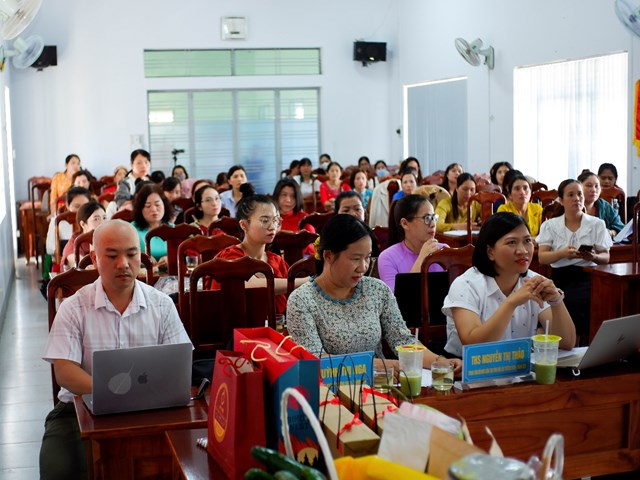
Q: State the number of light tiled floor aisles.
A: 1